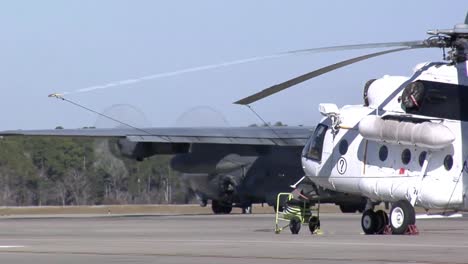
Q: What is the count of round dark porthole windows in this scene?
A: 5